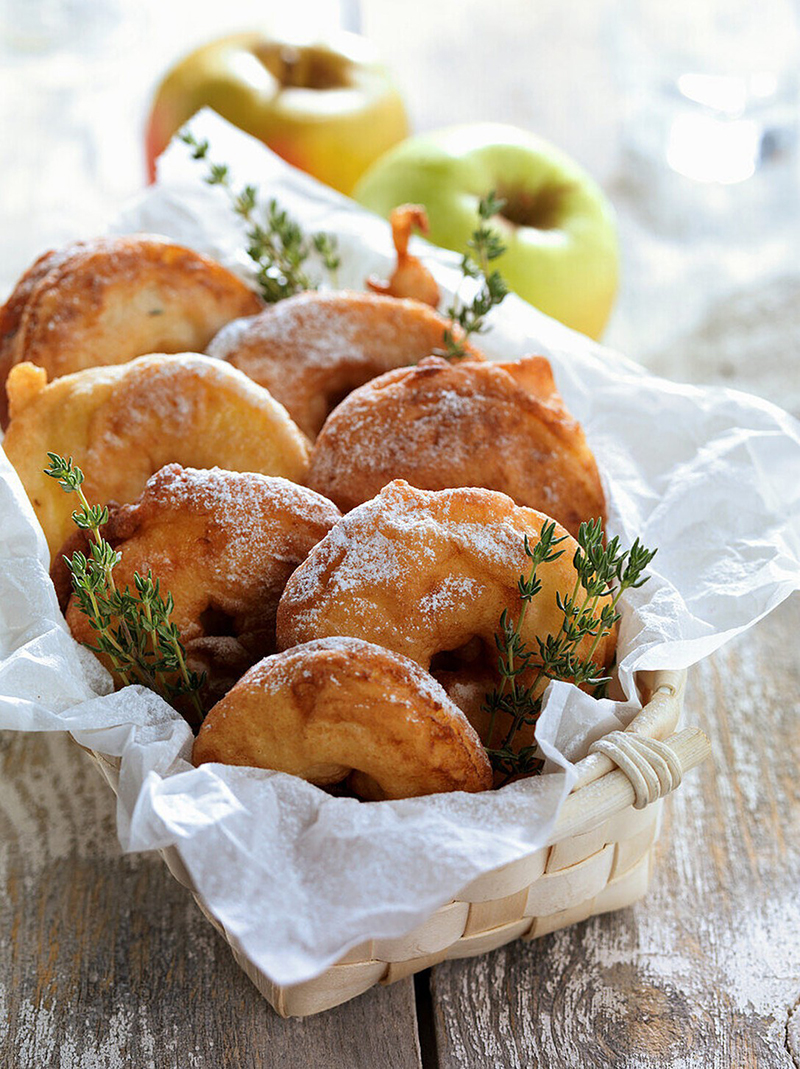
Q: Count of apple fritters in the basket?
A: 7